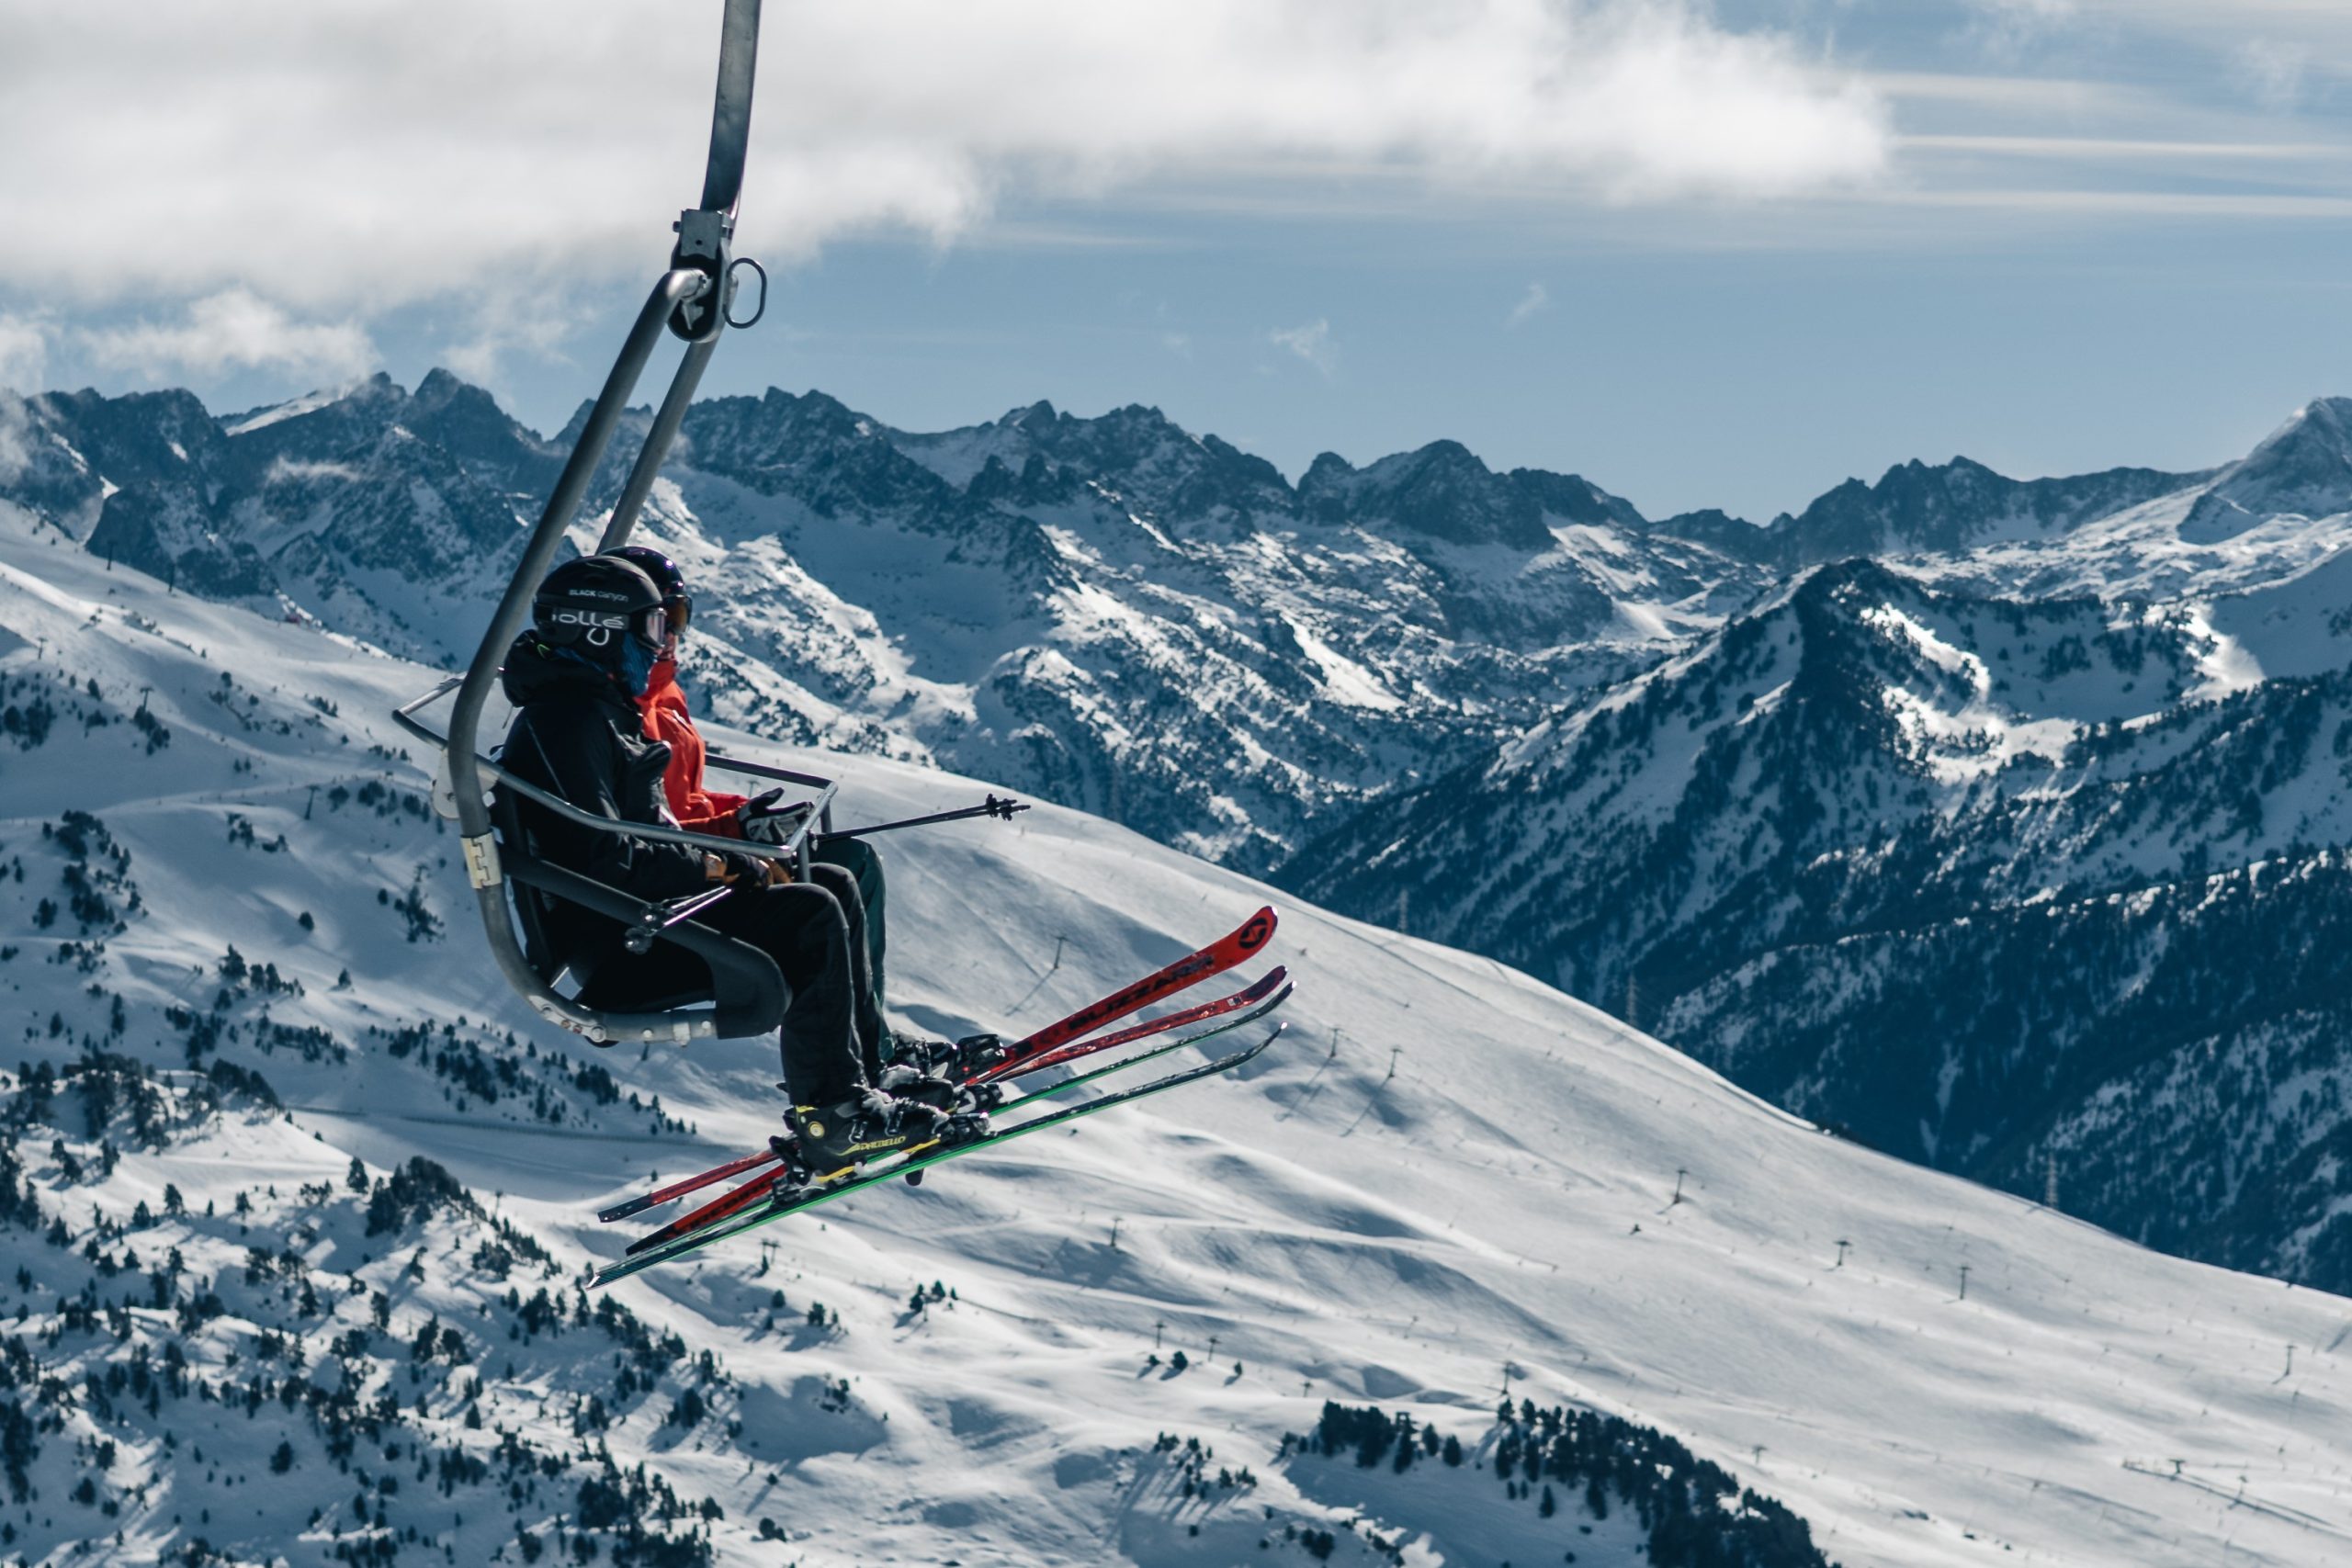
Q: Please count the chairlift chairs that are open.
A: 0